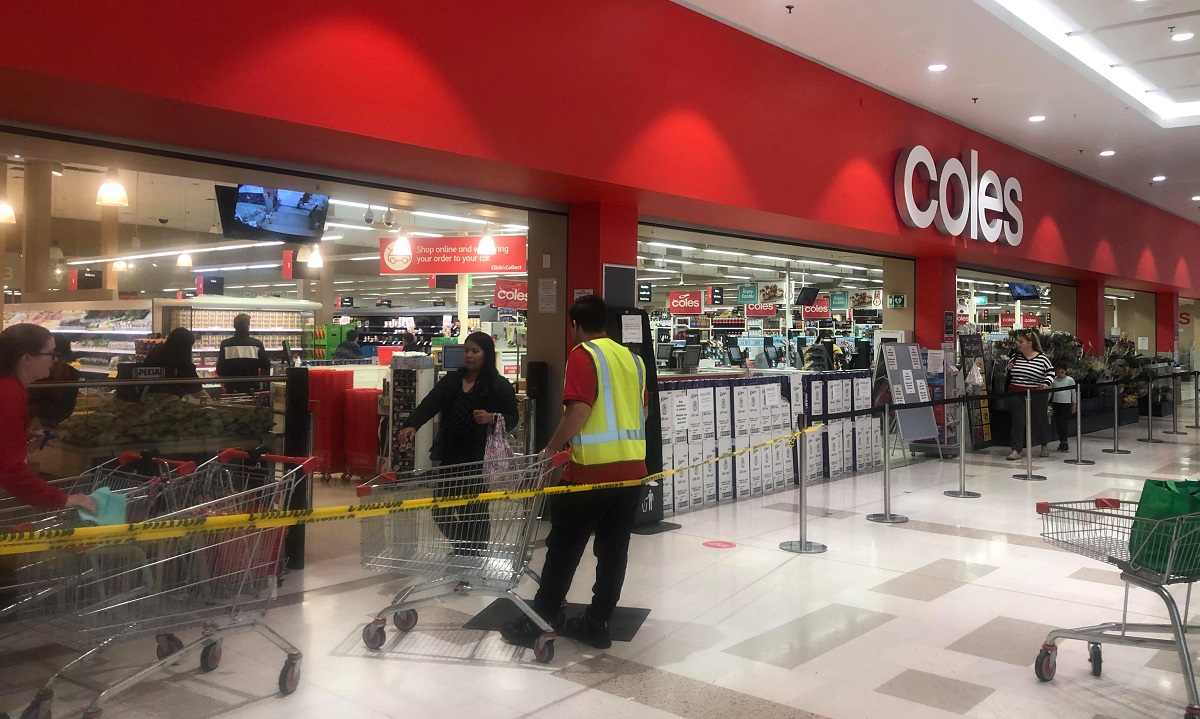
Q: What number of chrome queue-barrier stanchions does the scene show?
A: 9